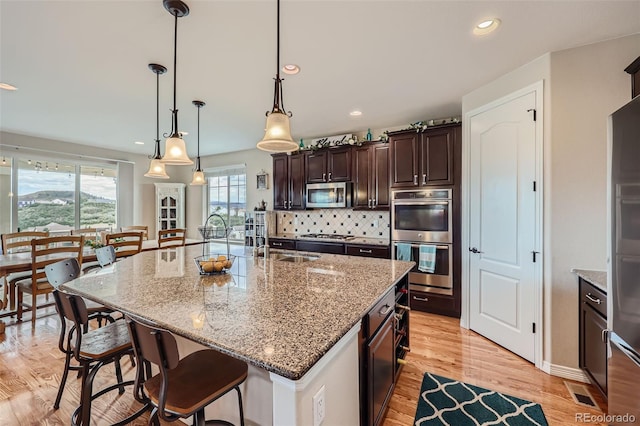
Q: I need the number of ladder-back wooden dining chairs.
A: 6